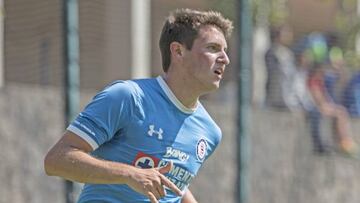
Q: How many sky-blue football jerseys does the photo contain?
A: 1